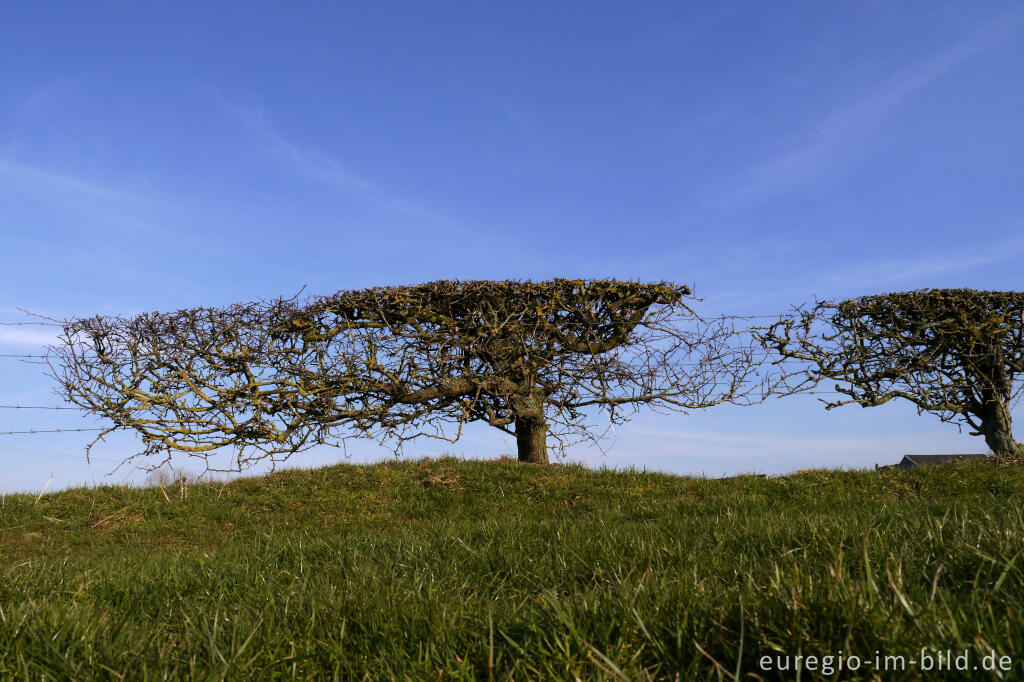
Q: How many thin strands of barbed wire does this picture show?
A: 4